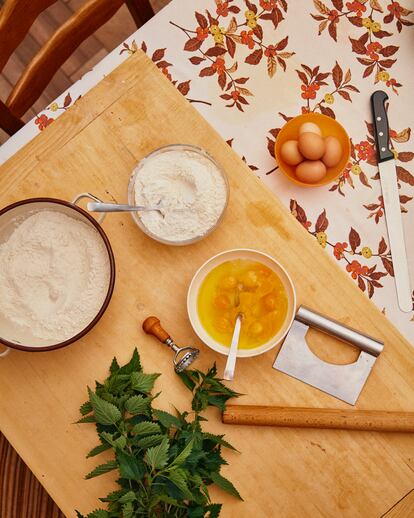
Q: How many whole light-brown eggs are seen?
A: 5